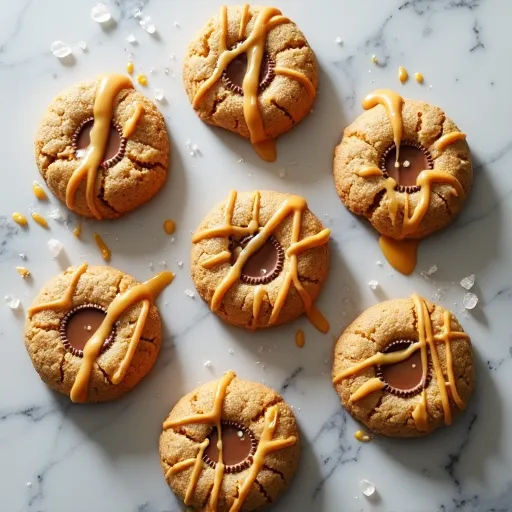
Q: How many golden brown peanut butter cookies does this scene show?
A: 7